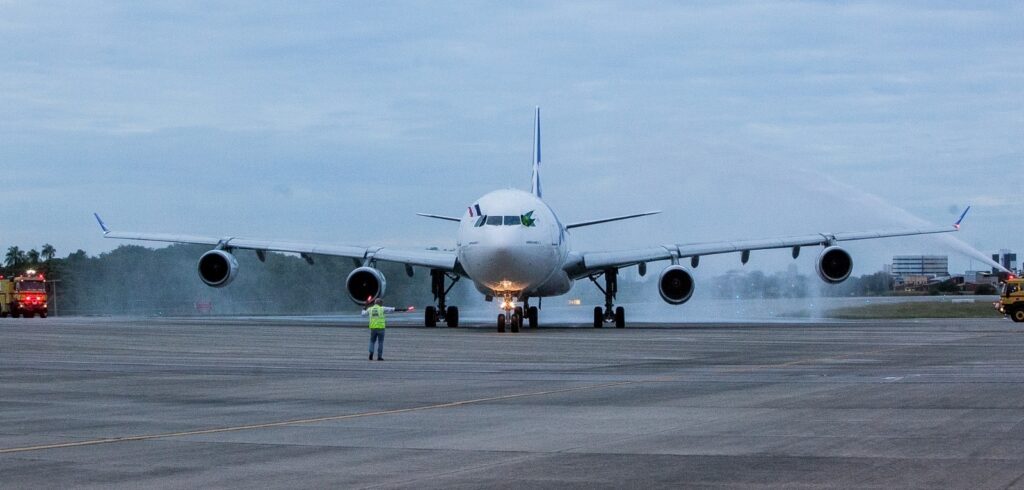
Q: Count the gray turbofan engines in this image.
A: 4